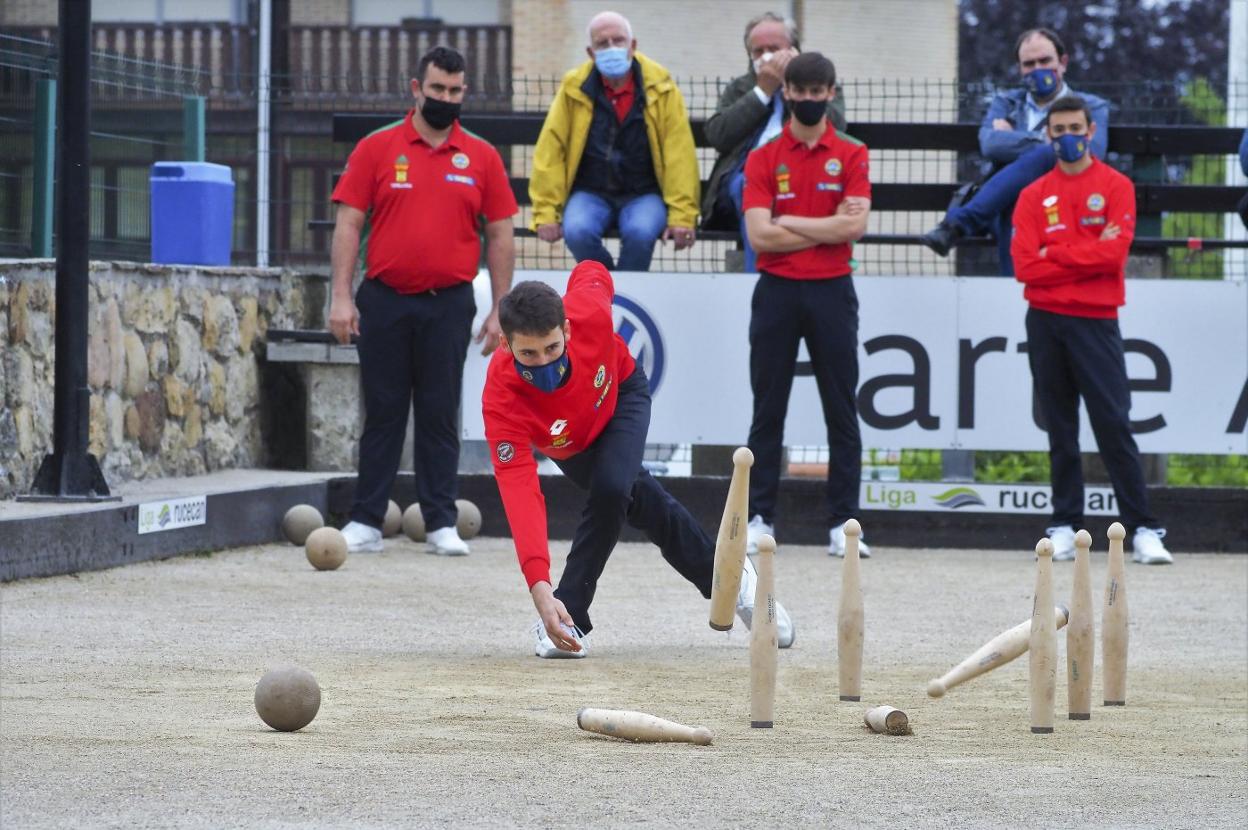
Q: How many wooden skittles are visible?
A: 9